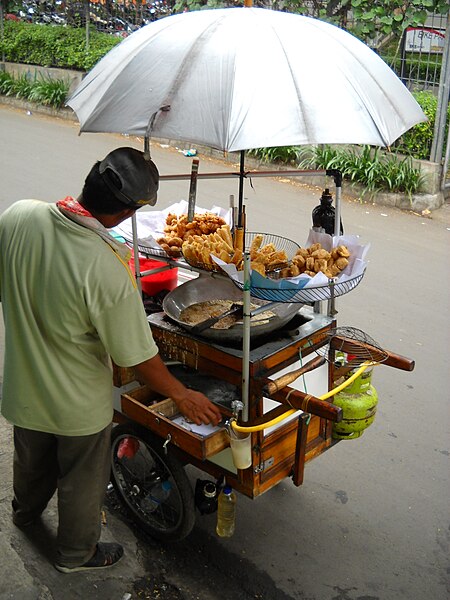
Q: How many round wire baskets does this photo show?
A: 3